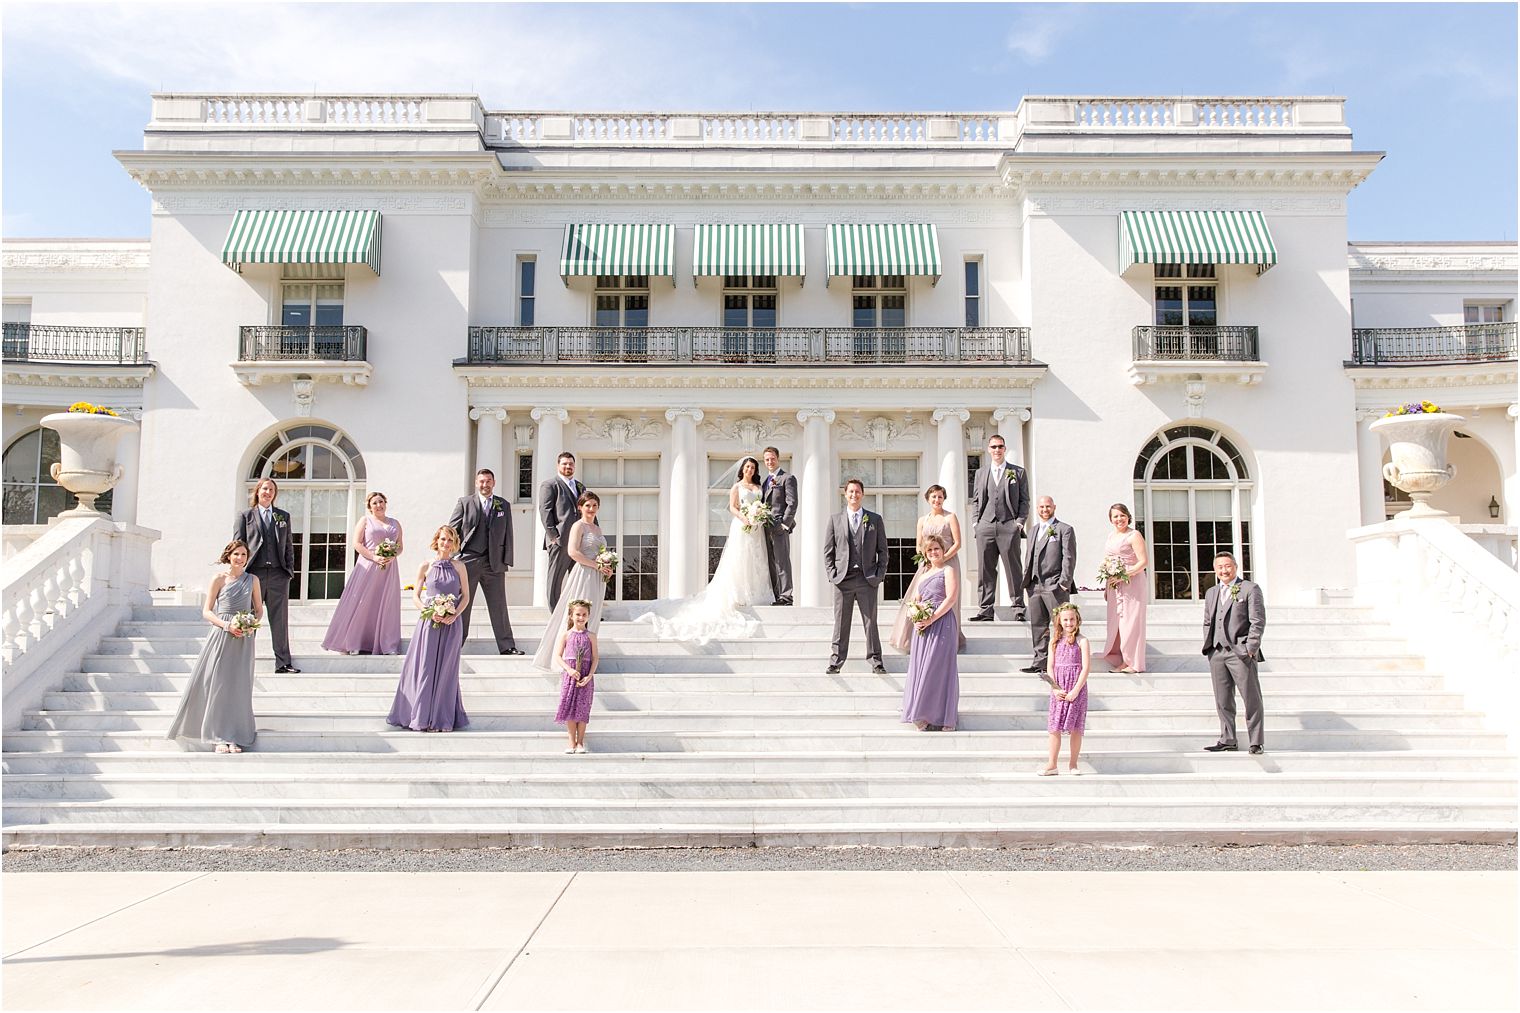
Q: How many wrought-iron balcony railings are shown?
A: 5